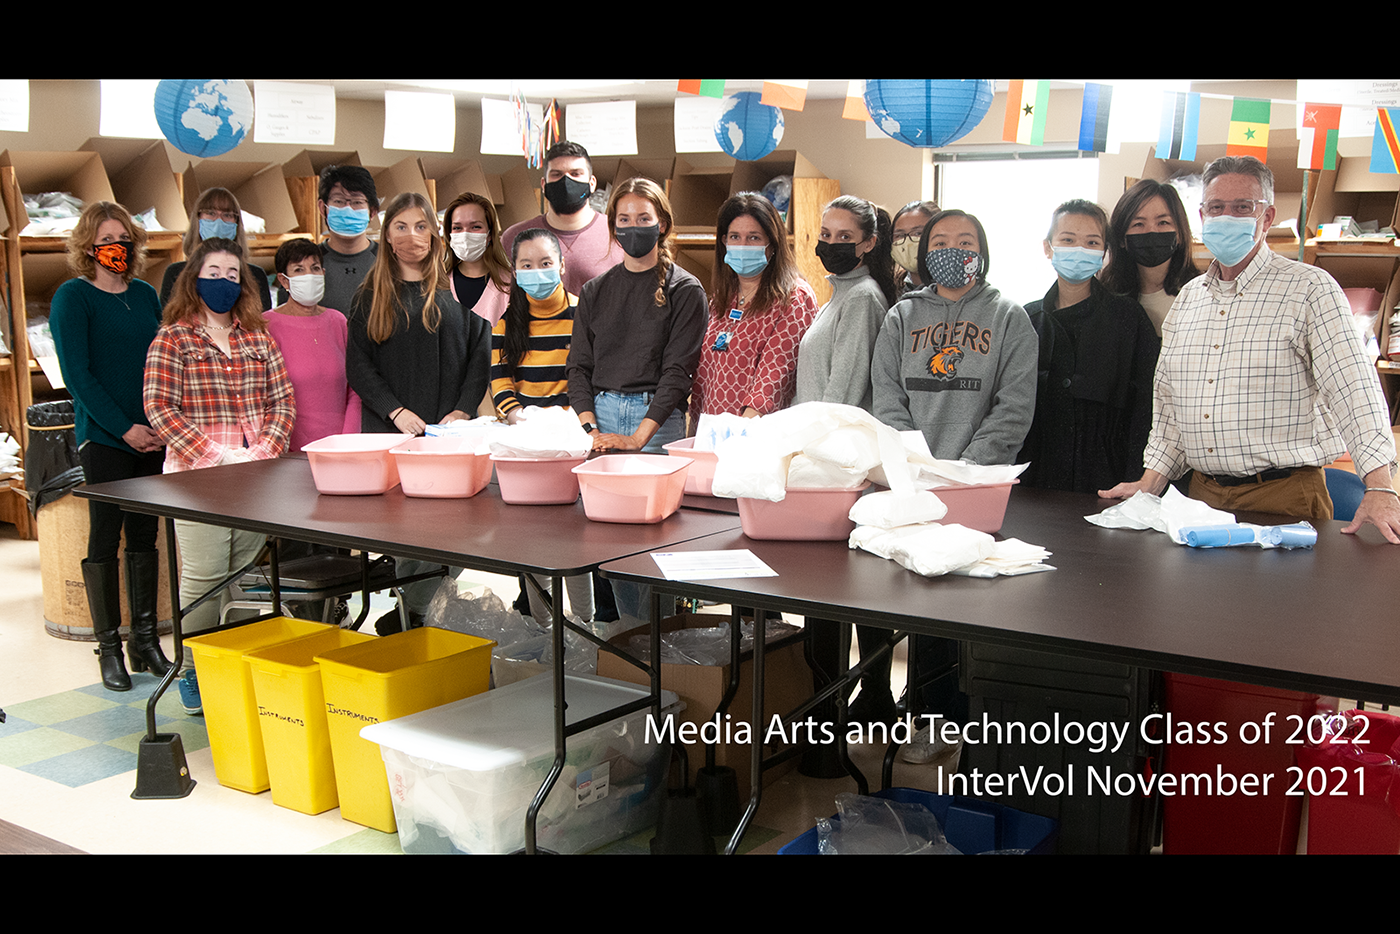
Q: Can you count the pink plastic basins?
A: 7